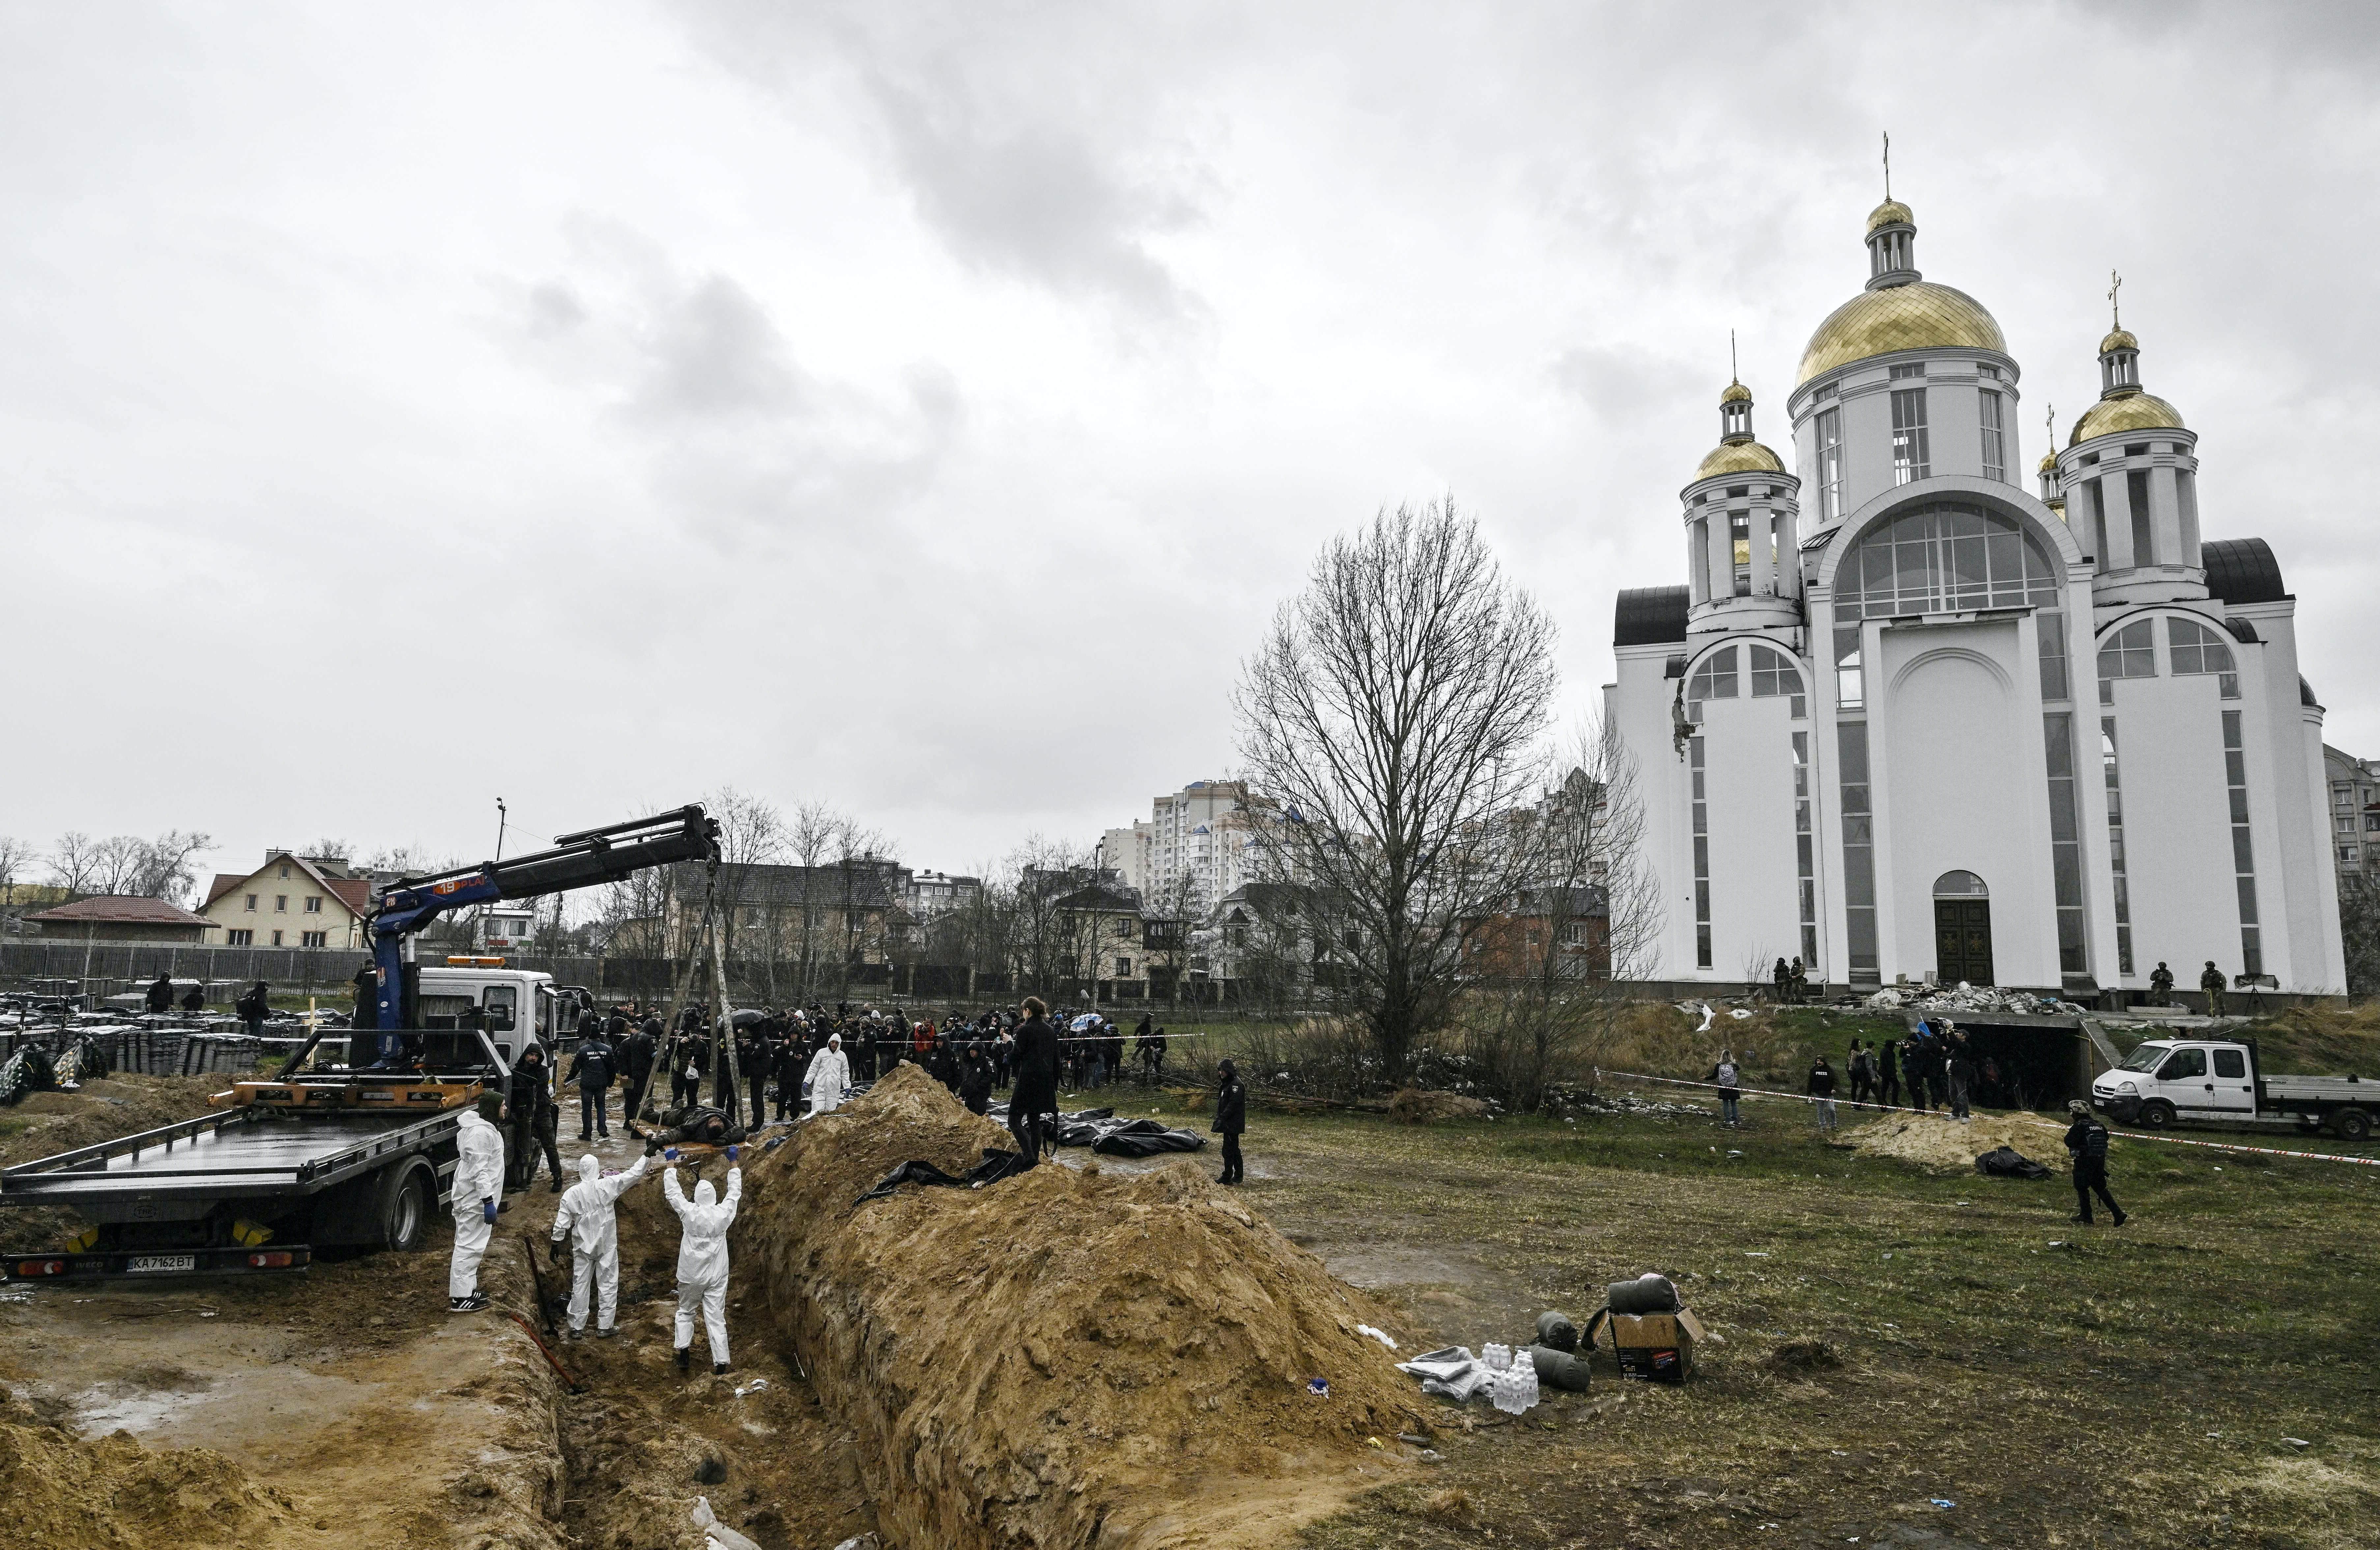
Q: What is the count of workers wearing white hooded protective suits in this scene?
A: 4